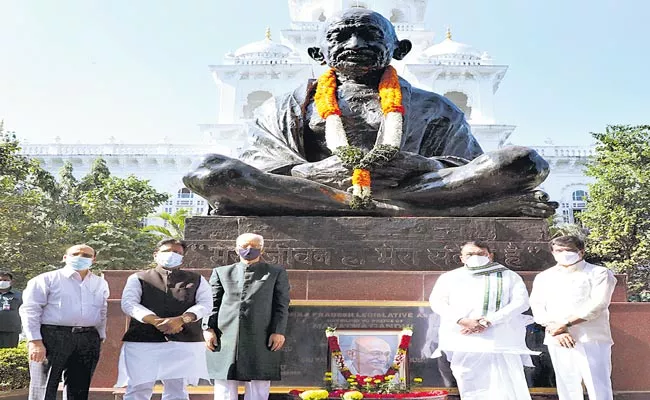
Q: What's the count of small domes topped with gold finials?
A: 2